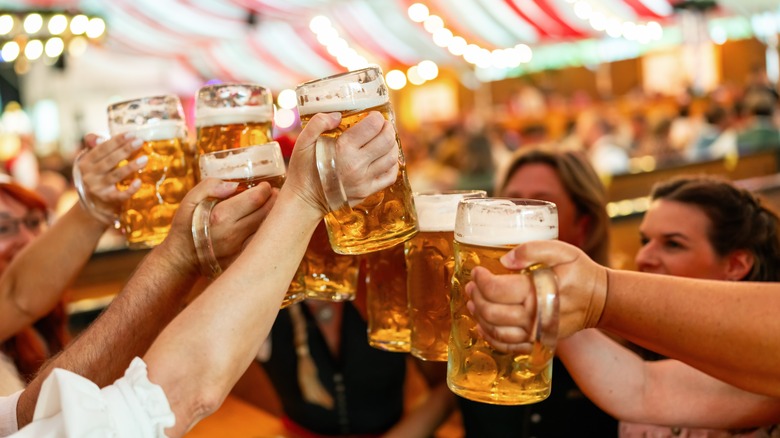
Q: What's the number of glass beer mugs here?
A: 8